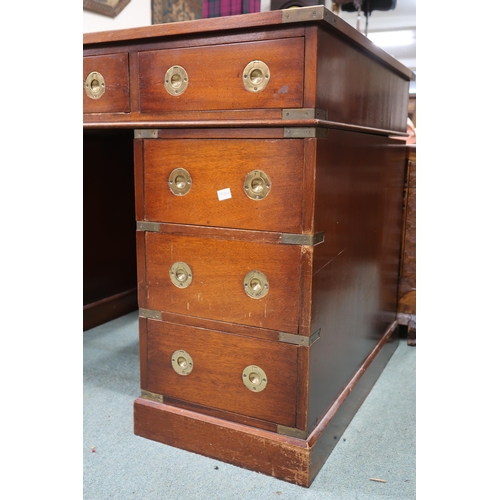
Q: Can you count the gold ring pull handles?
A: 9